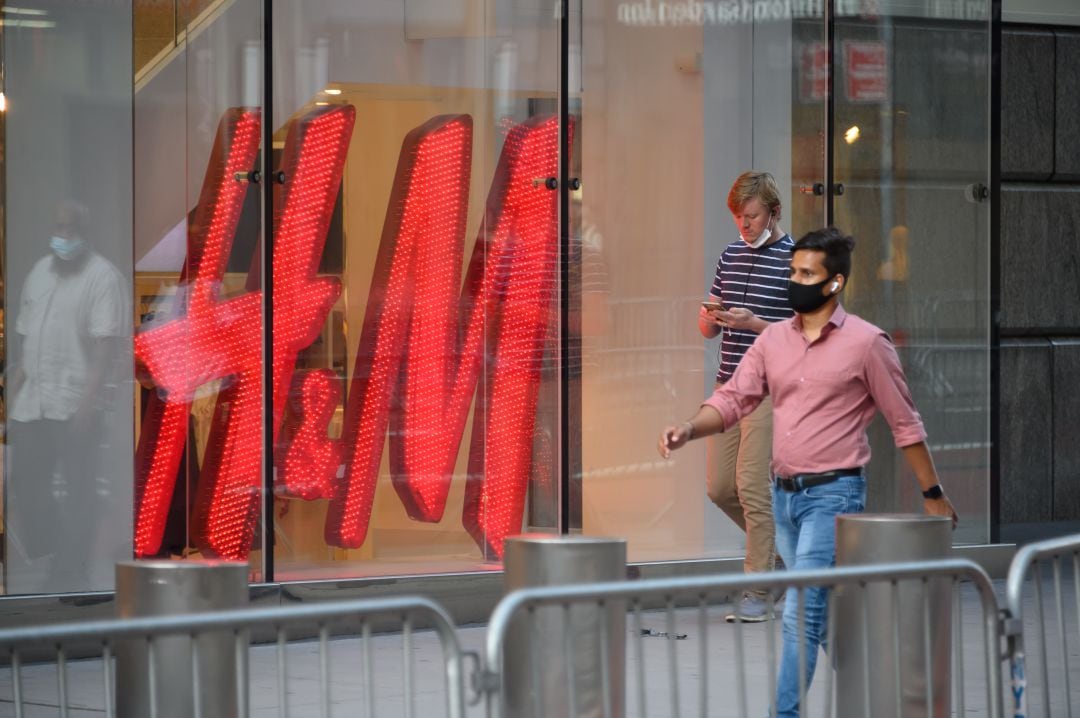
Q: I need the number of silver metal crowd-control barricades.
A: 3